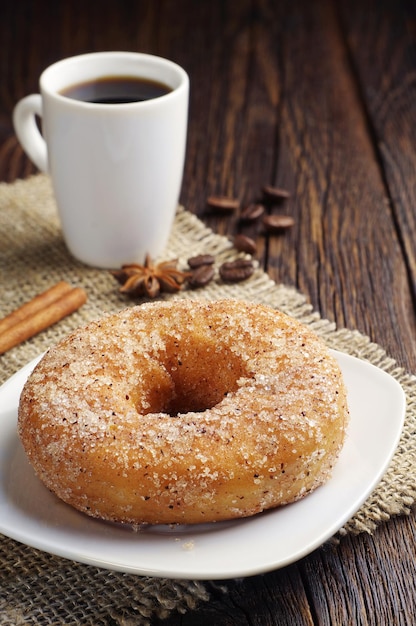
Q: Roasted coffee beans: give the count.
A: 8